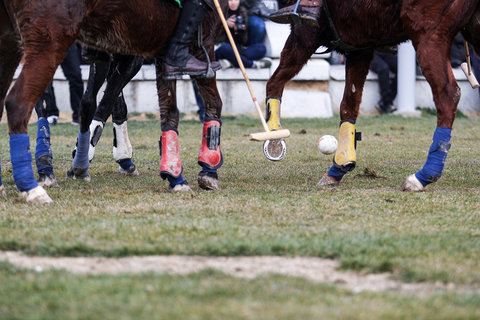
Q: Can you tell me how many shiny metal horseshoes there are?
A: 1